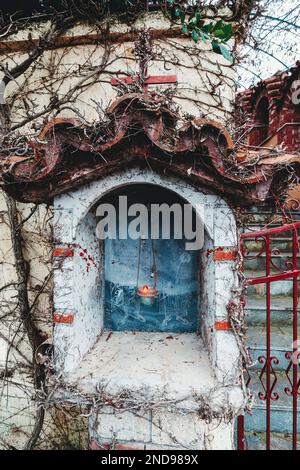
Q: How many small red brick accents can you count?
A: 4